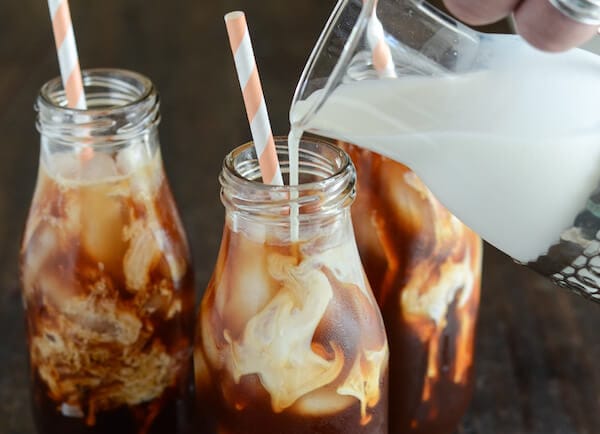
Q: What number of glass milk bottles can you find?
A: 3